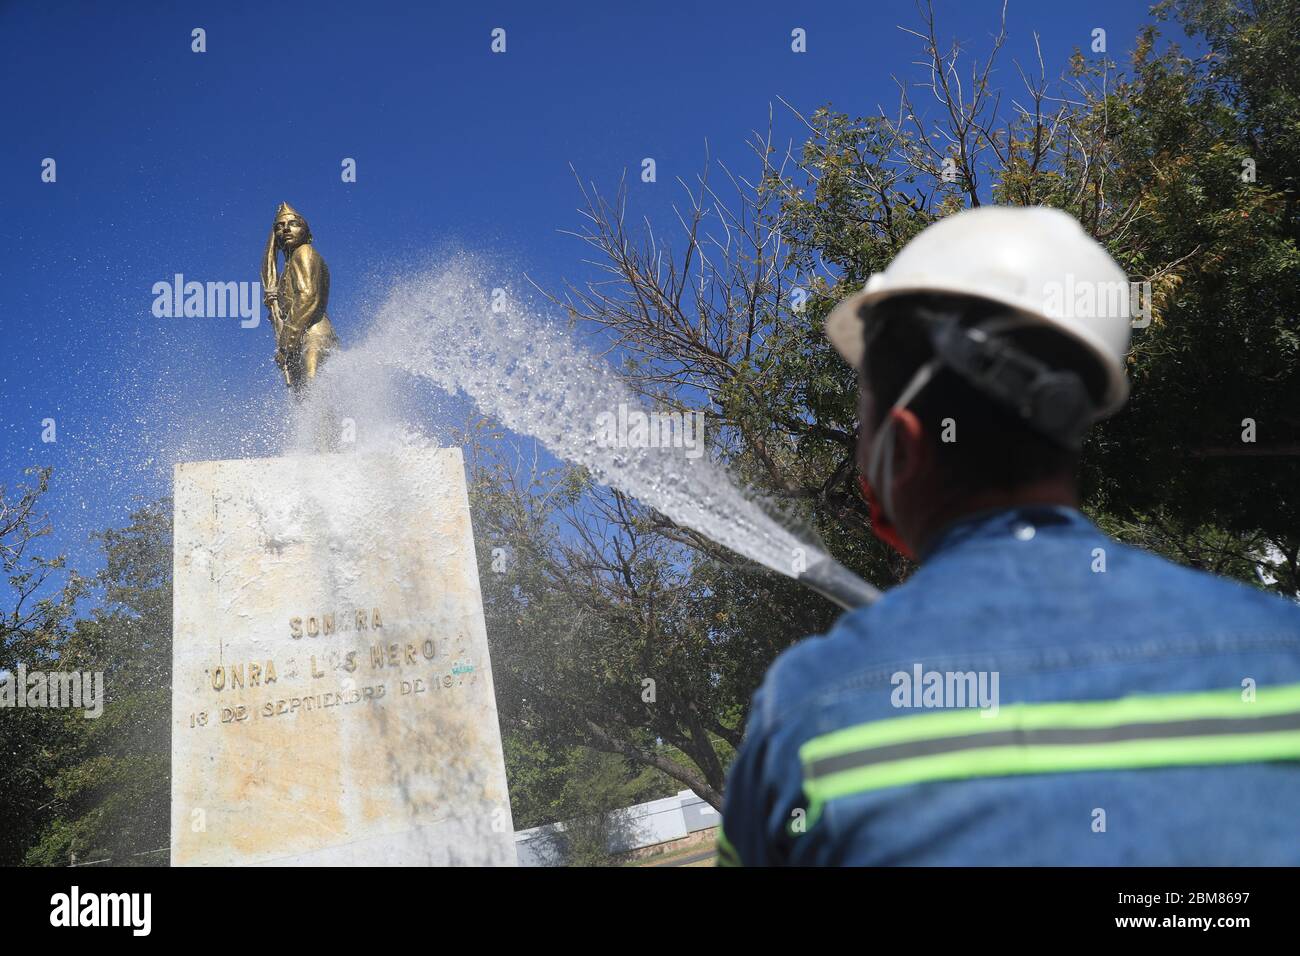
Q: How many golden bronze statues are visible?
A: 1